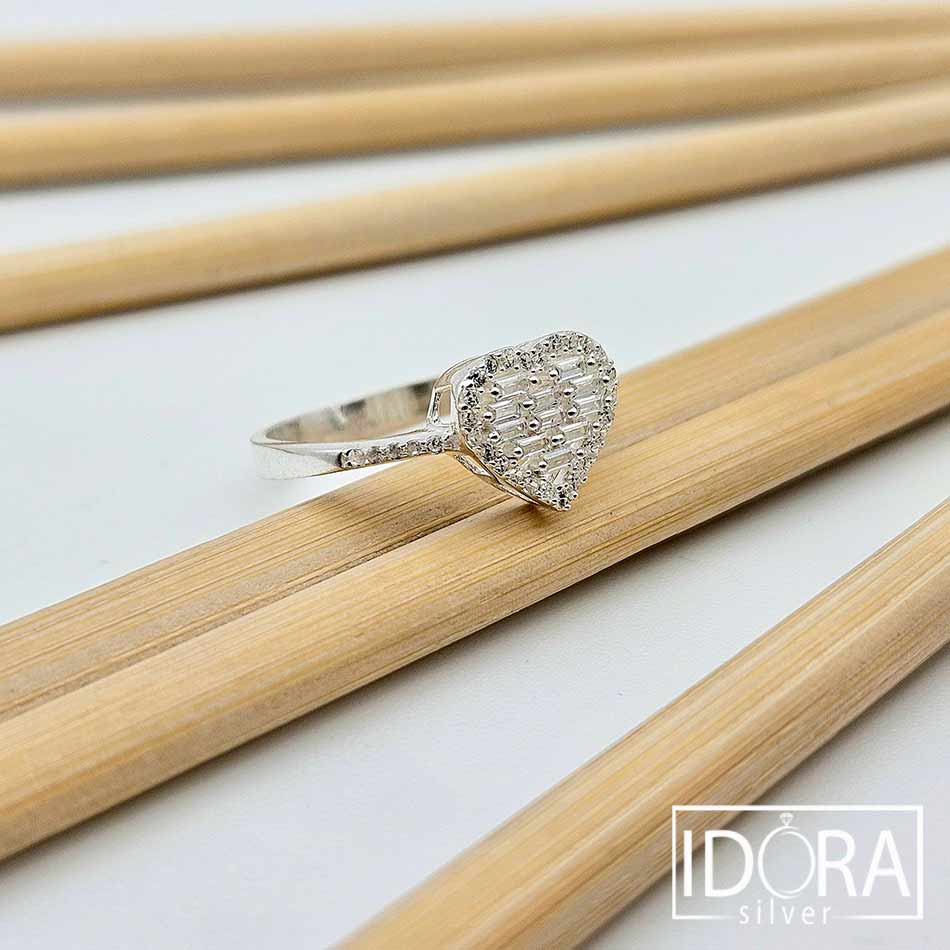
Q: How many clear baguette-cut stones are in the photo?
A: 11